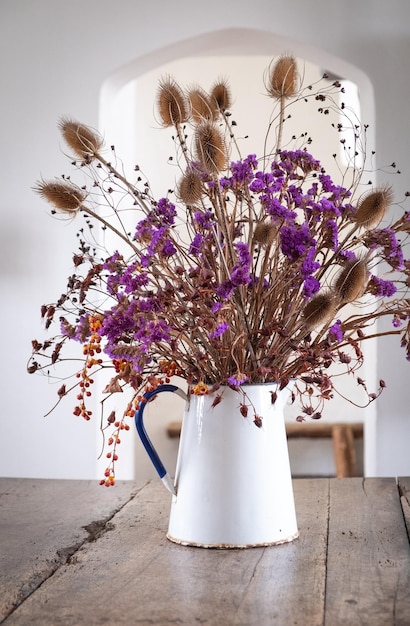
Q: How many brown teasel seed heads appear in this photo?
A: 12